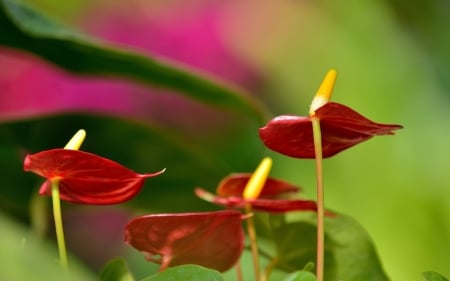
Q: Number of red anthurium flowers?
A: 4